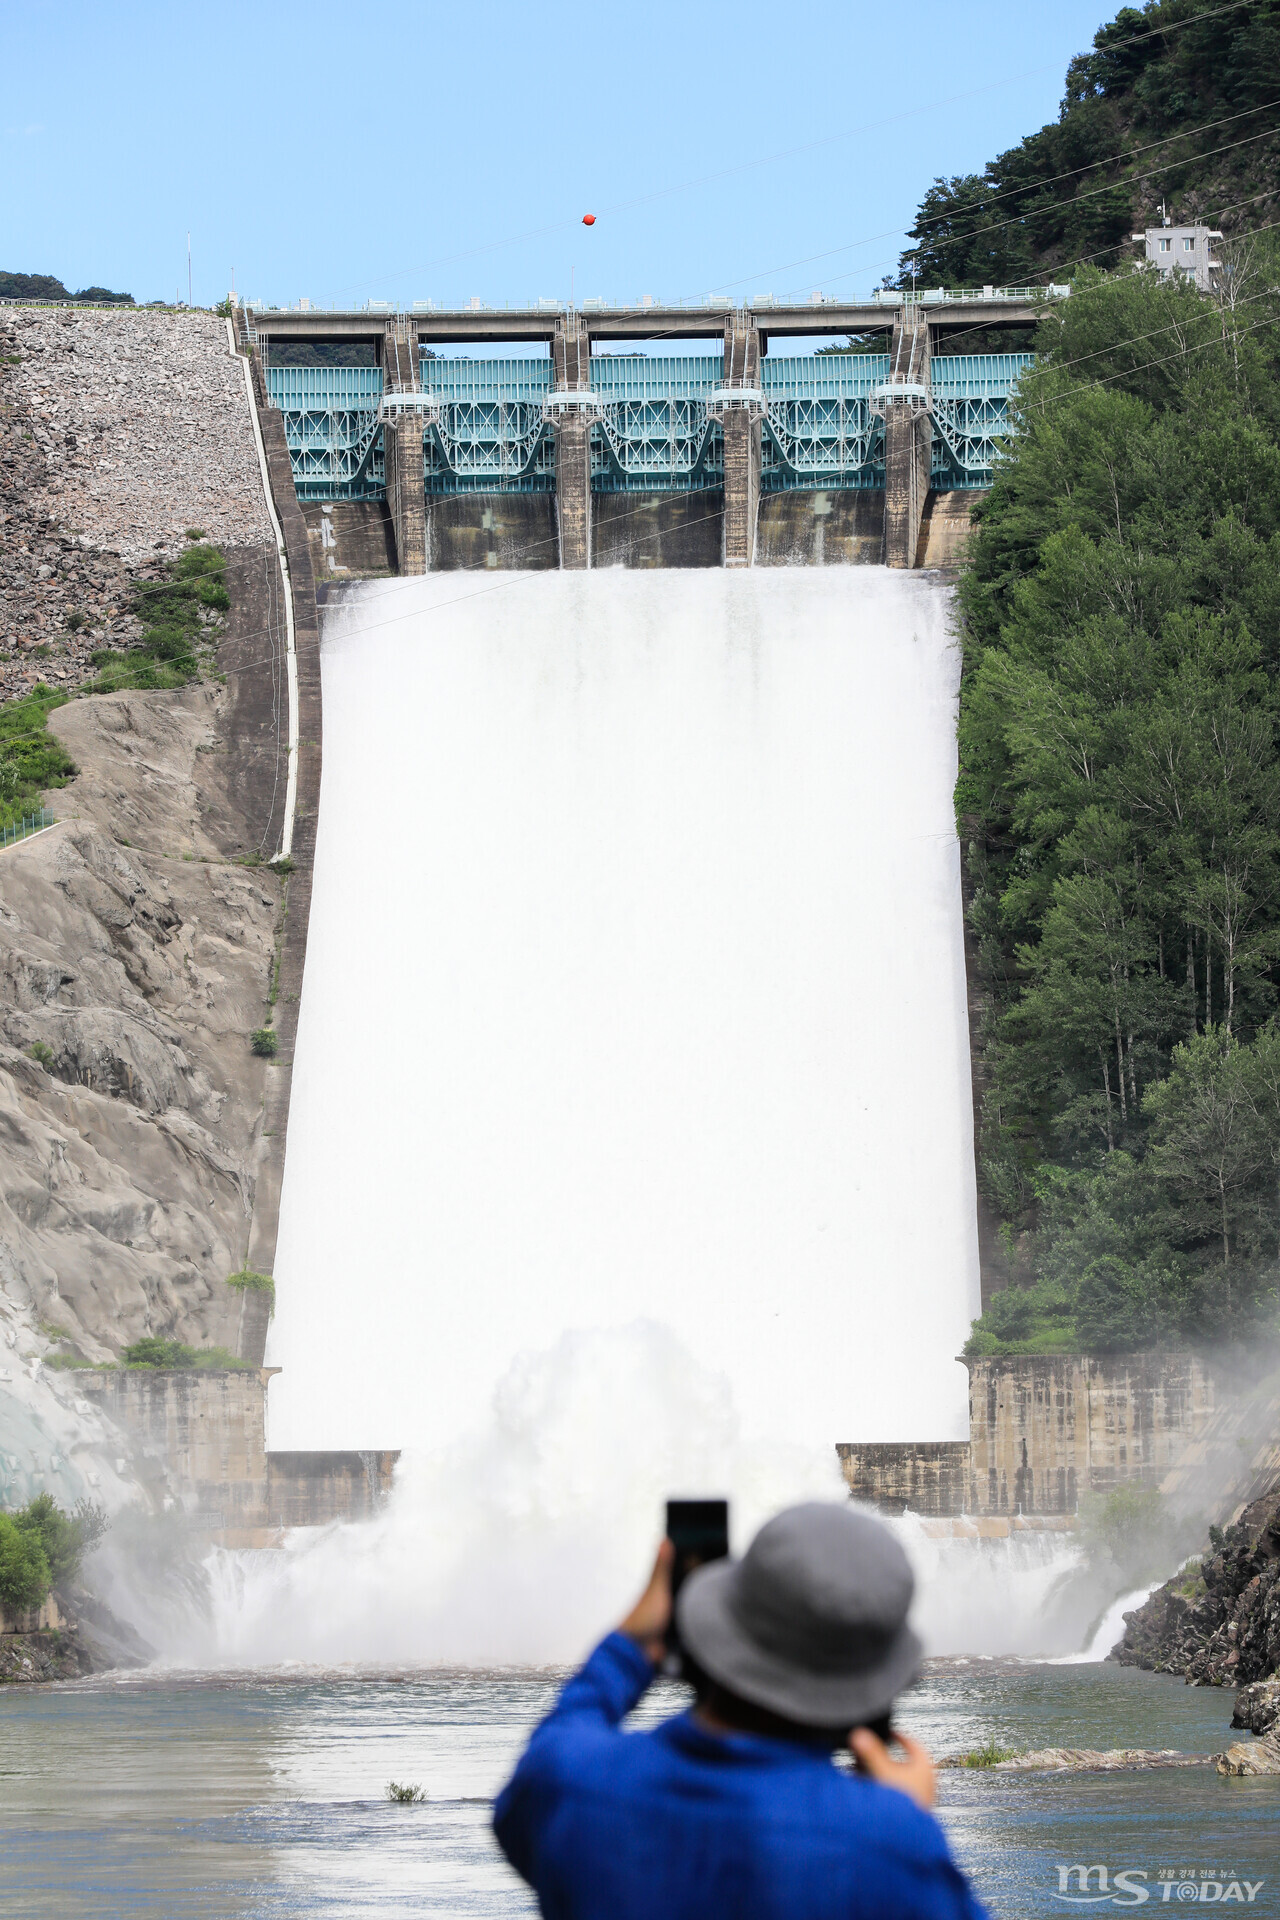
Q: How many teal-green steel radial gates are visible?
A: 5